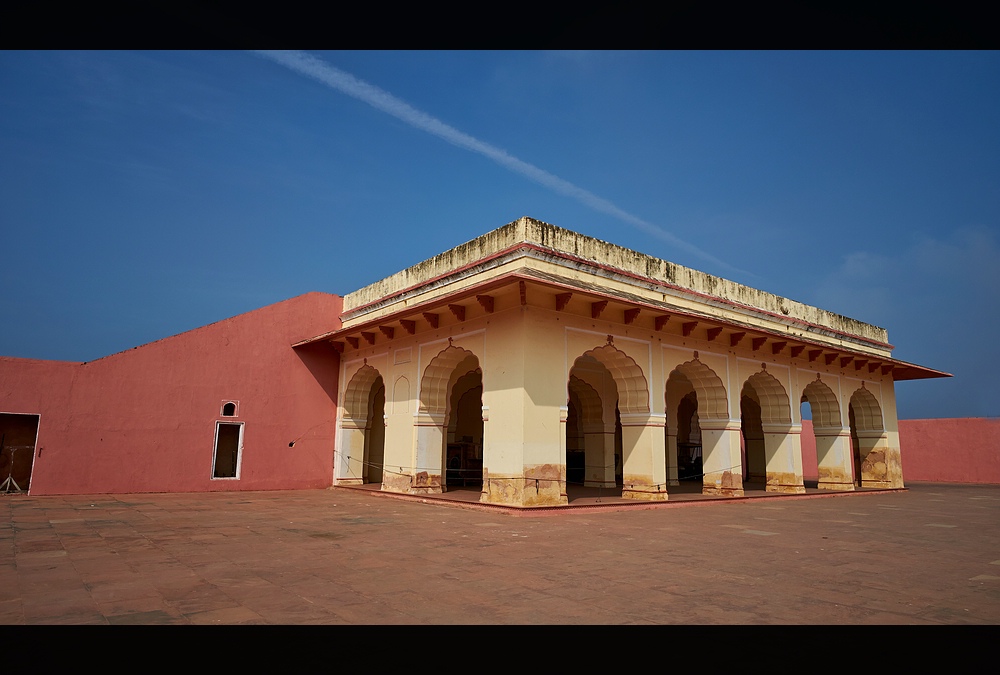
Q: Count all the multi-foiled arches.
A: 7